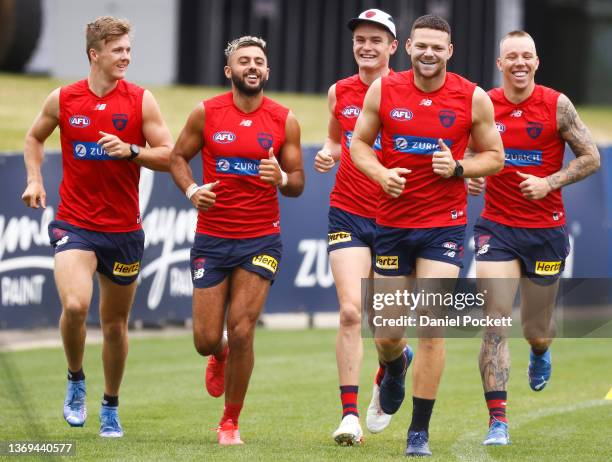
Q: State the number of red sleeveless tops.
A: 5